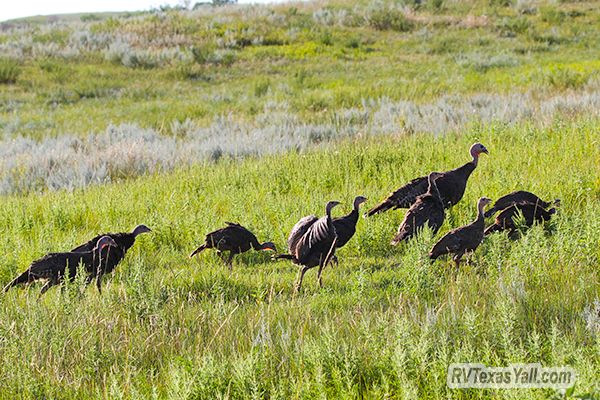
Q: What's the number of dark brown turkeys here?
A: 10